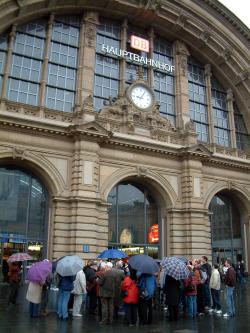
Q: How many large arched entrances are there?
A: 3